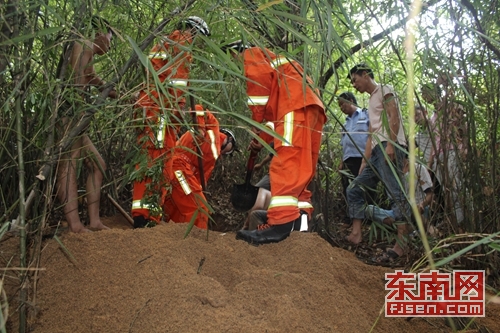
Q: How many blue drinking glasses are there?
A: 0